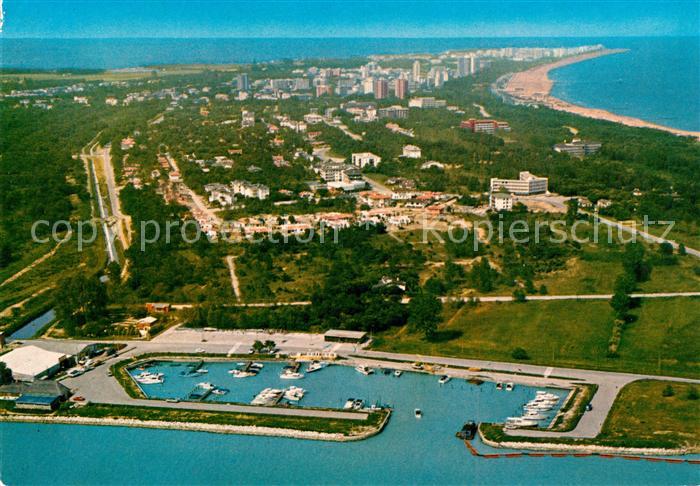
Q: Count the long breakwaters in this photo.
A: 2